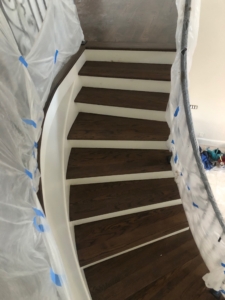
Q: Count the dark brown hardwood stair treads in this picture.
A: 7